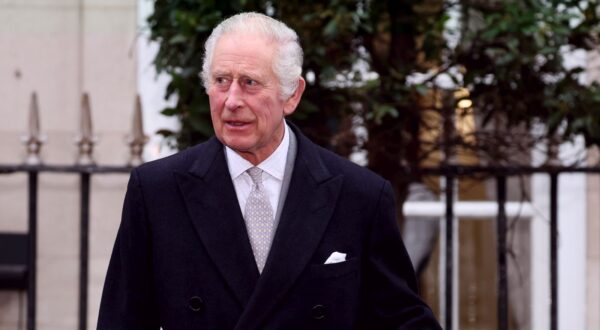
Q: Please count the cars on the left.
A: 0